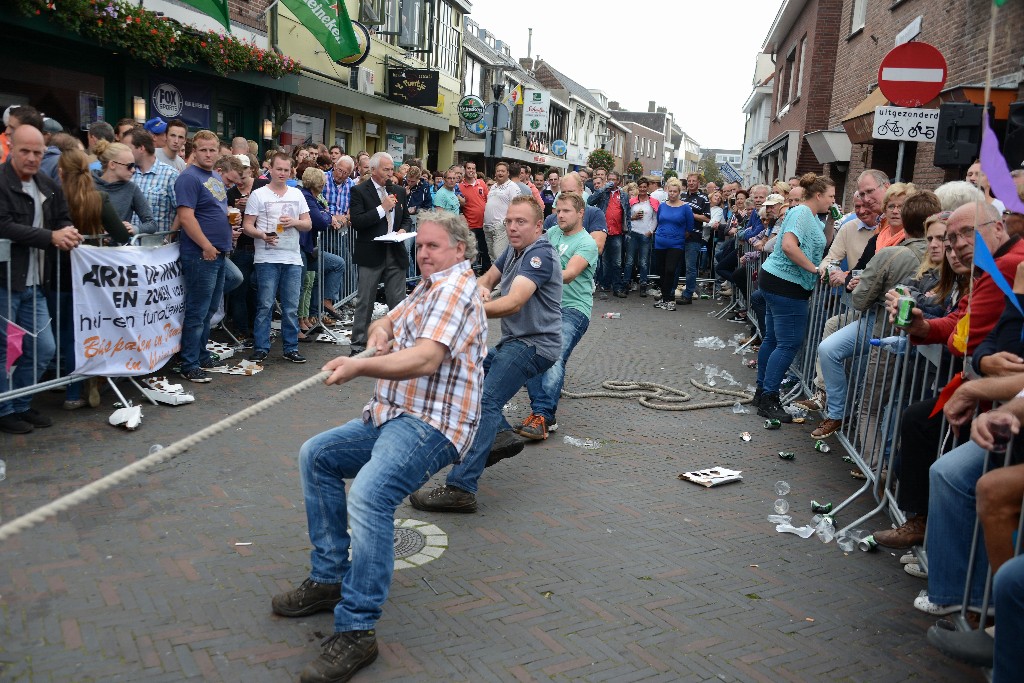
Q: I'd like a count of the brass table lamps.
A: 0